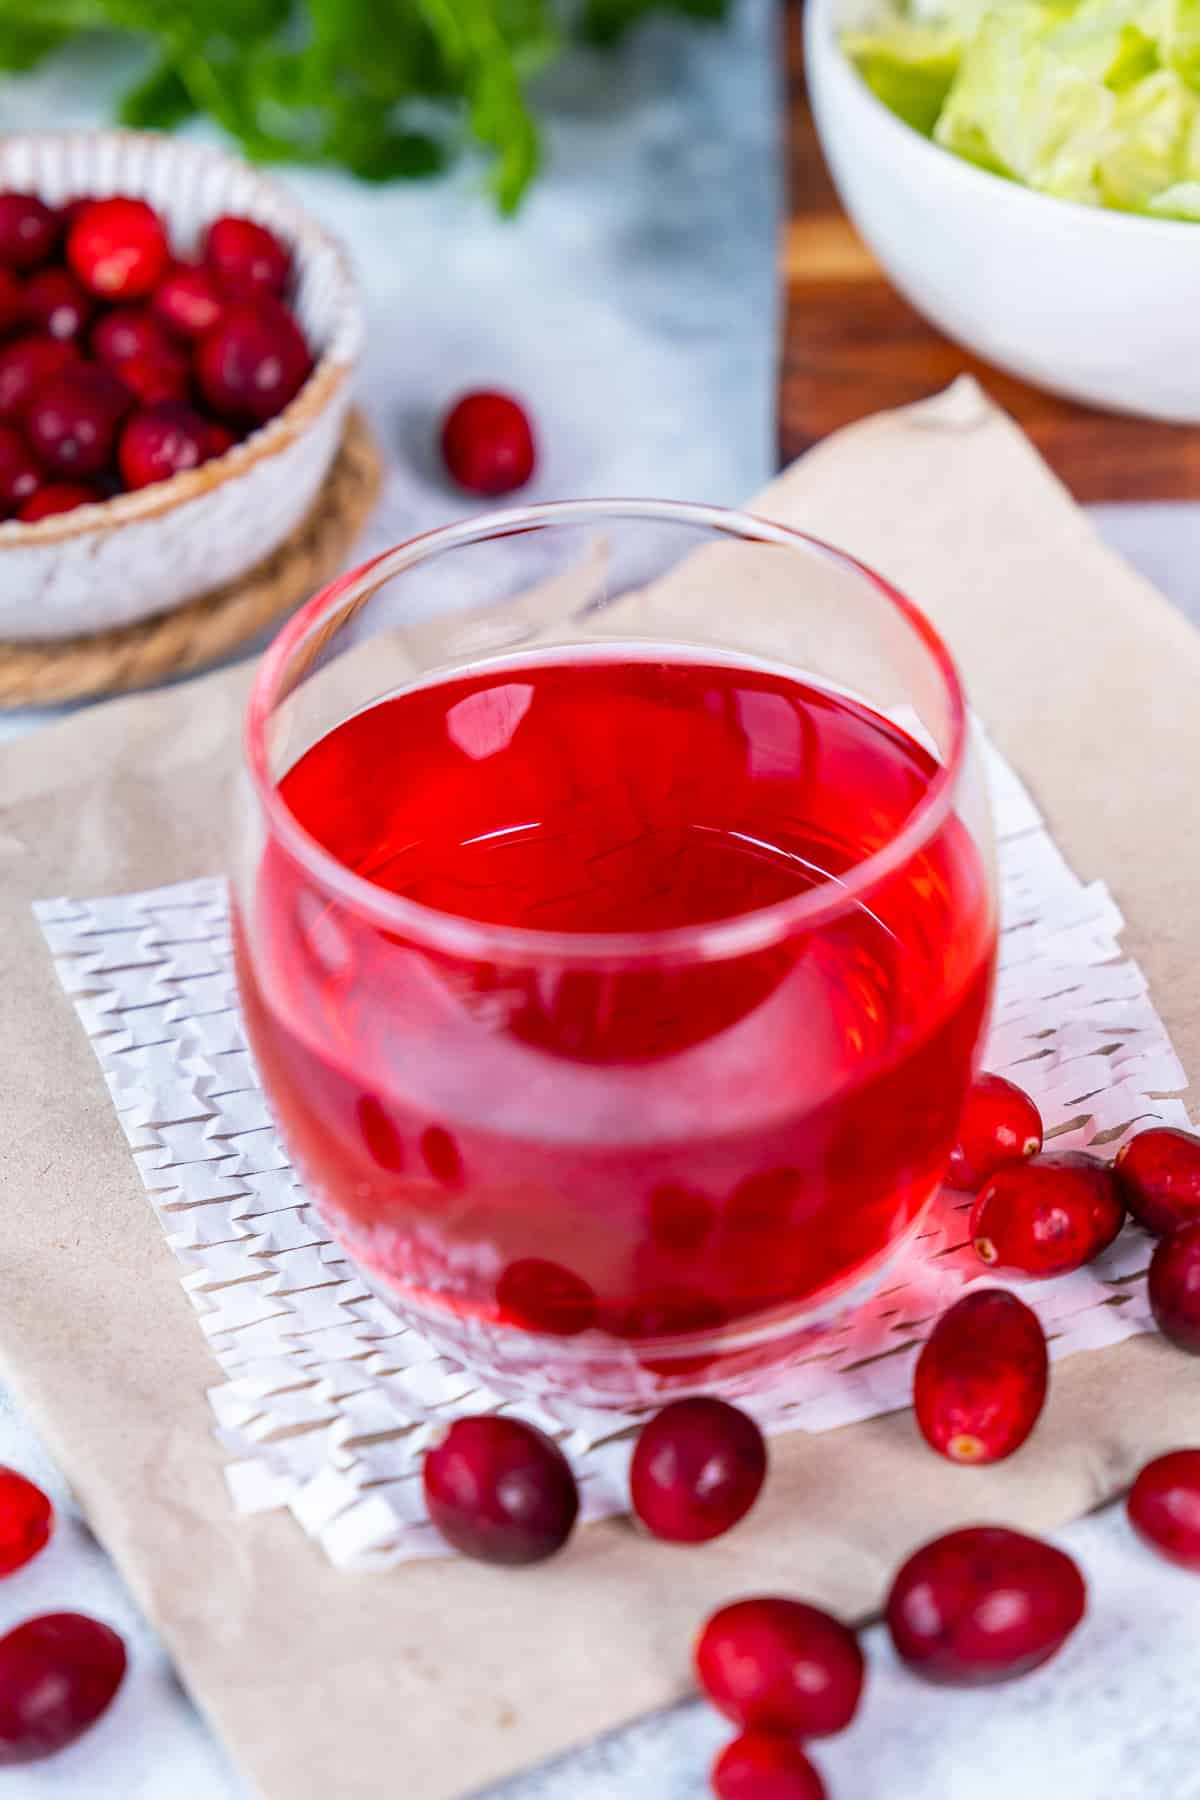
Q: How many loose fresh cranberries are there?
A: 14